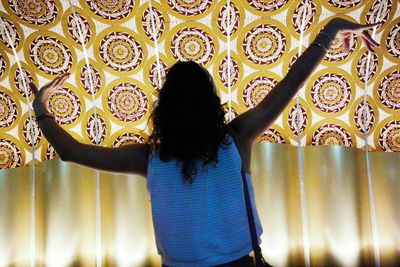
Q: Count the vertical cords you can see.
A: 6